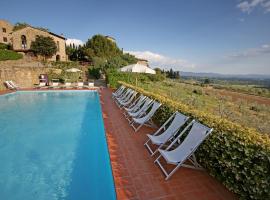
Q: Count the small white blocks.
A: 5